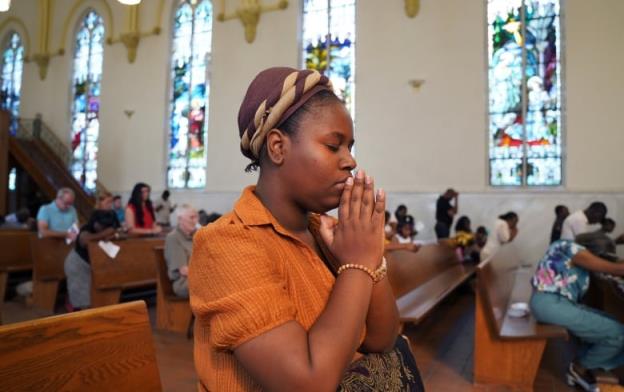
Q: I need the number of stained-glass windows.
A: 5